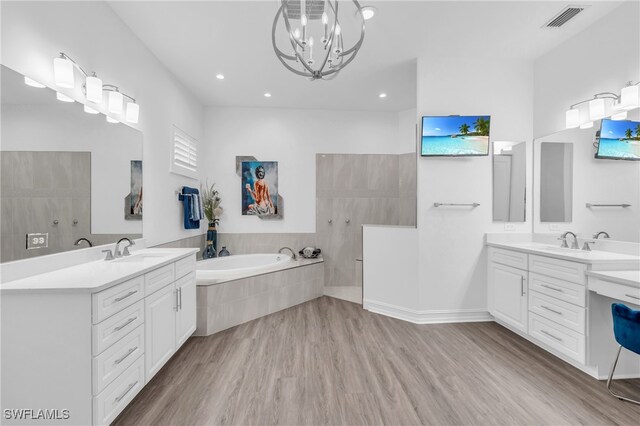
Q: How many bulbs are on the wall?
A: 7